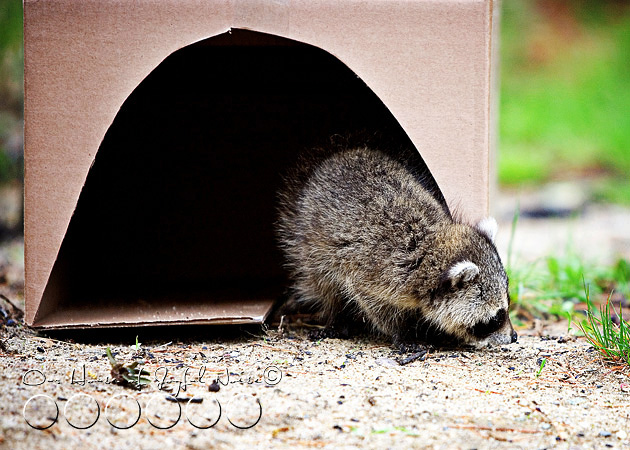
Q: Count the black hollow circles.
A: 6